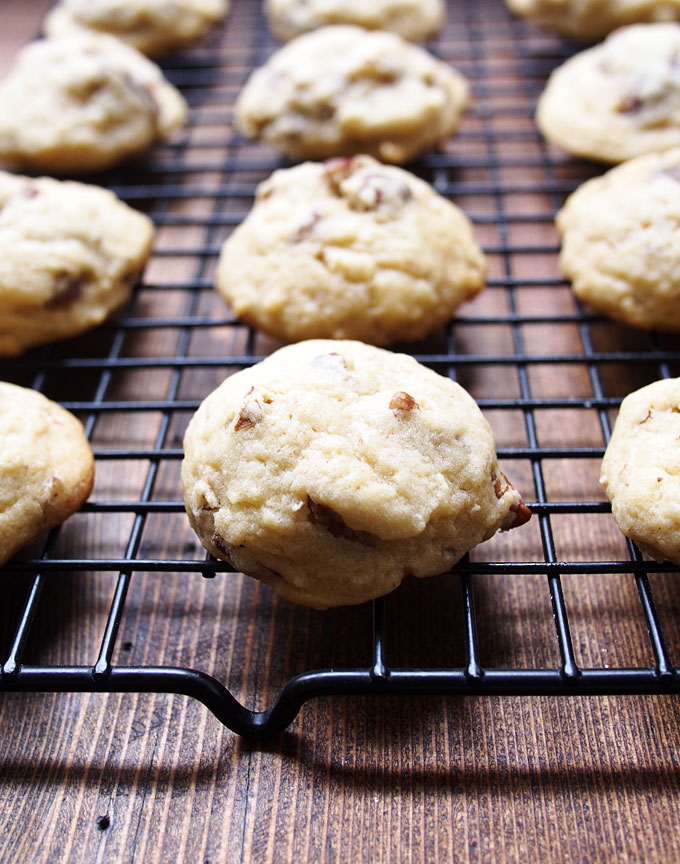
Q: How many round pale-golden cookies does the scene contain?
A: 12